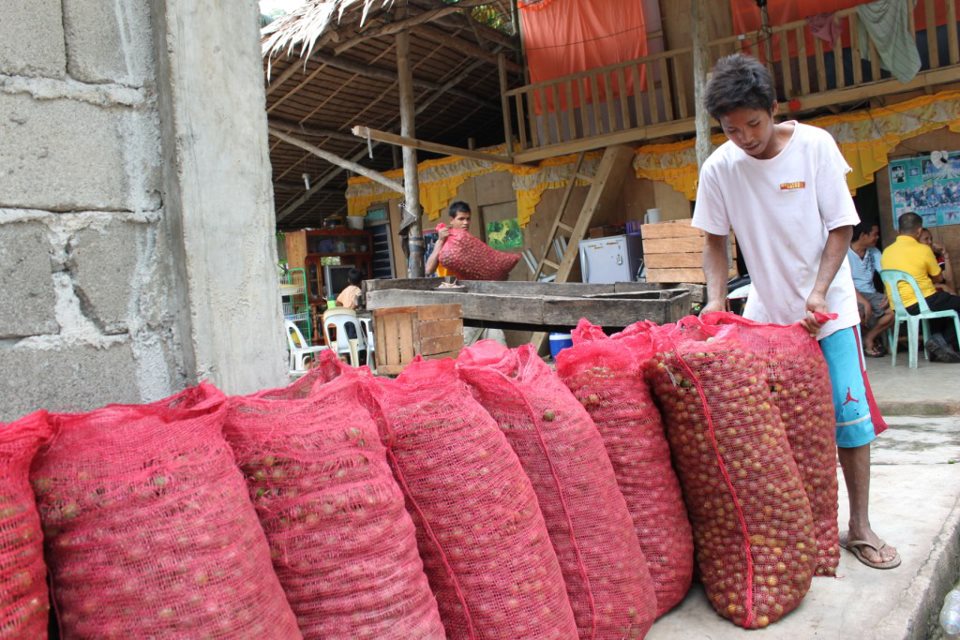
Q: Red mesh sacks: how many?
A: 9